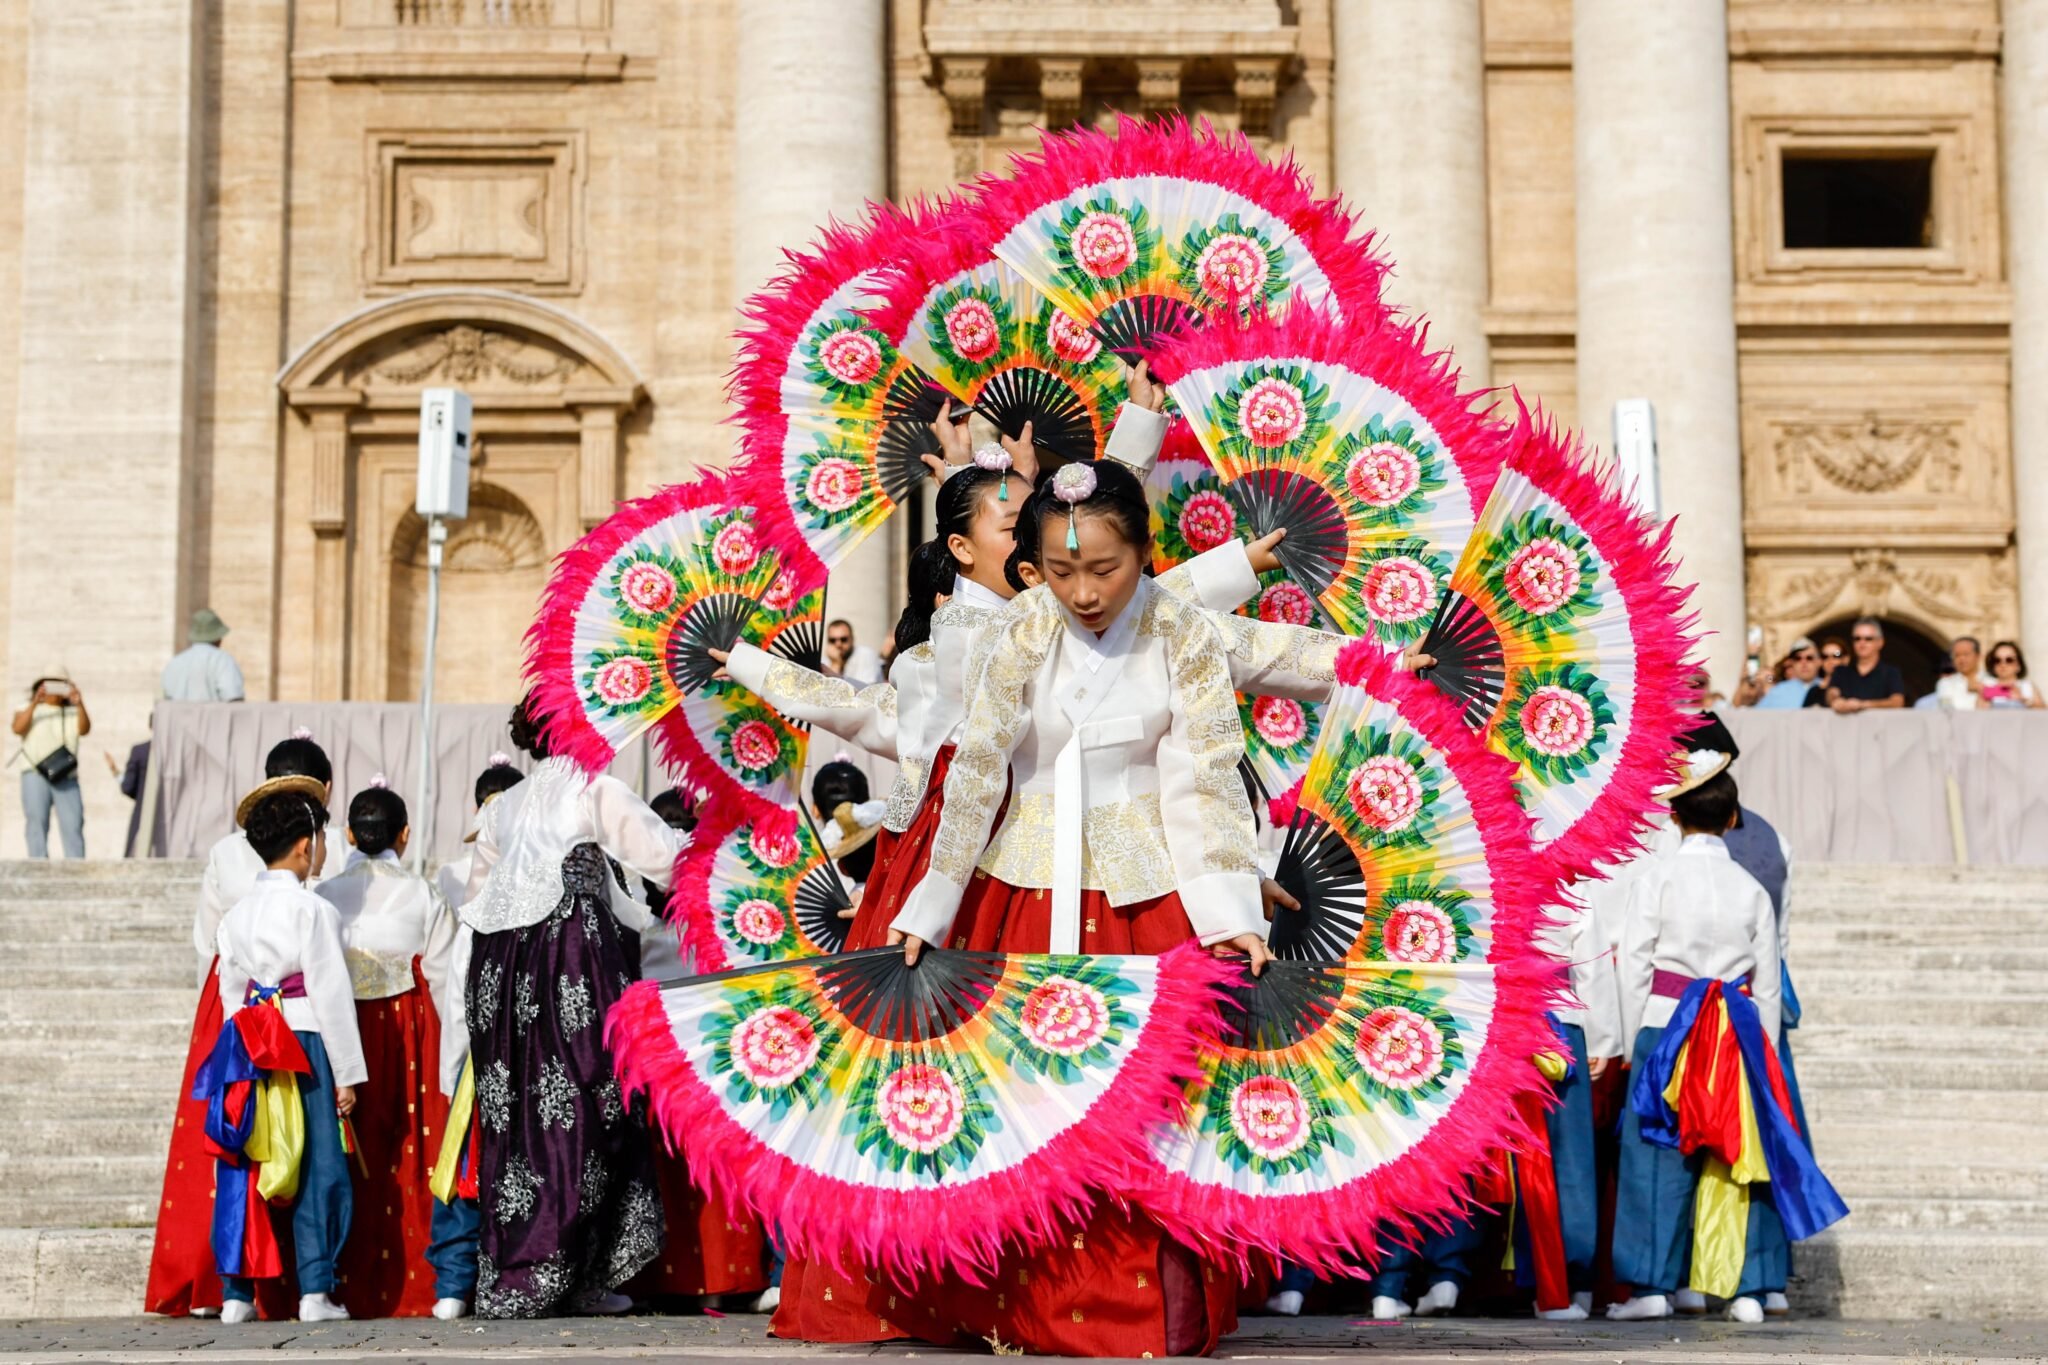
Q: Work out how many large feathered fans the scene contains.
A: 13